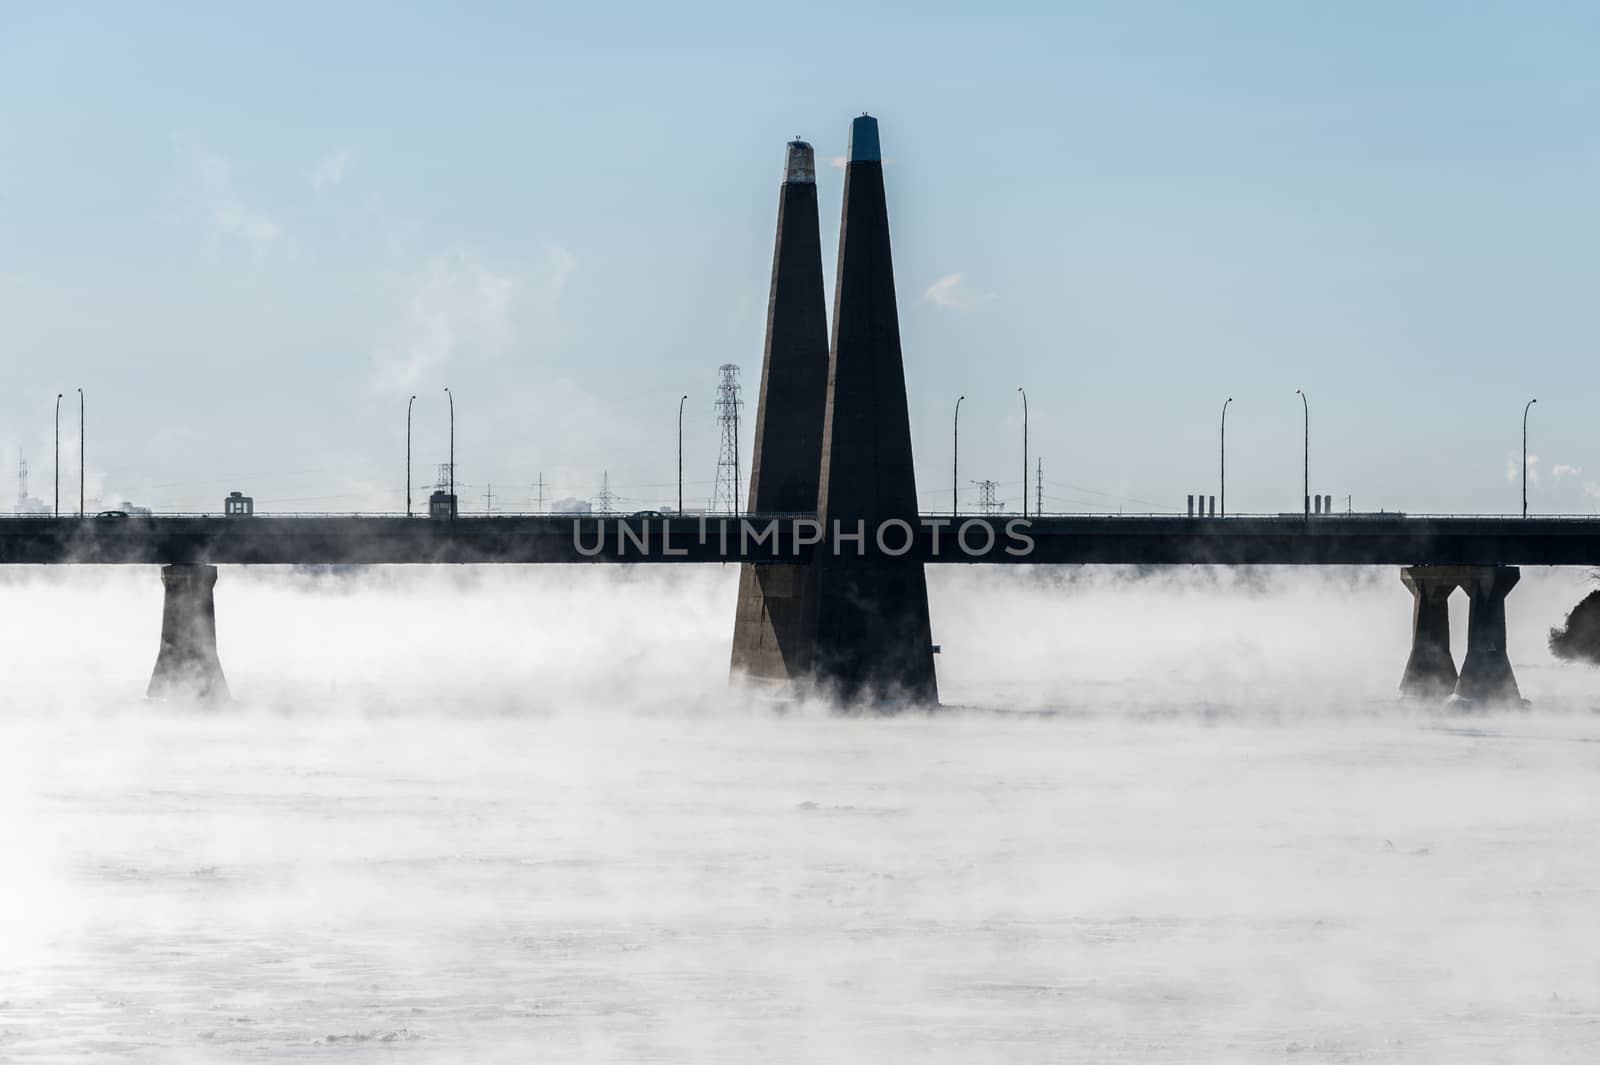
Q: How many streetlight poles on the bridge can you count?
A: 11